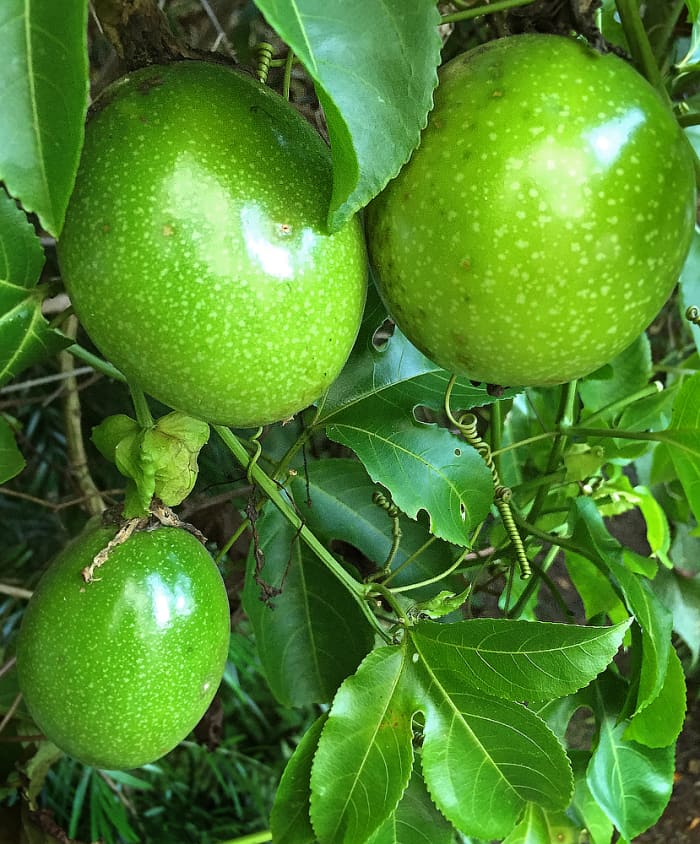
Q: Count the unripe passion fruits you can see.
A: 3